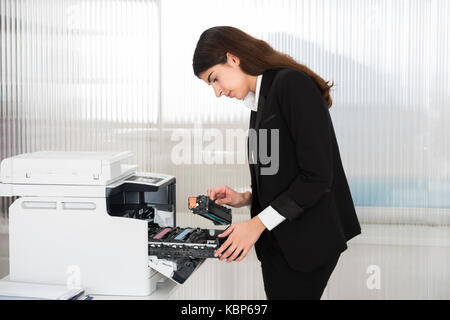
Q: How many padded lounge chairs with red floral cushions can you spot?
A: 0